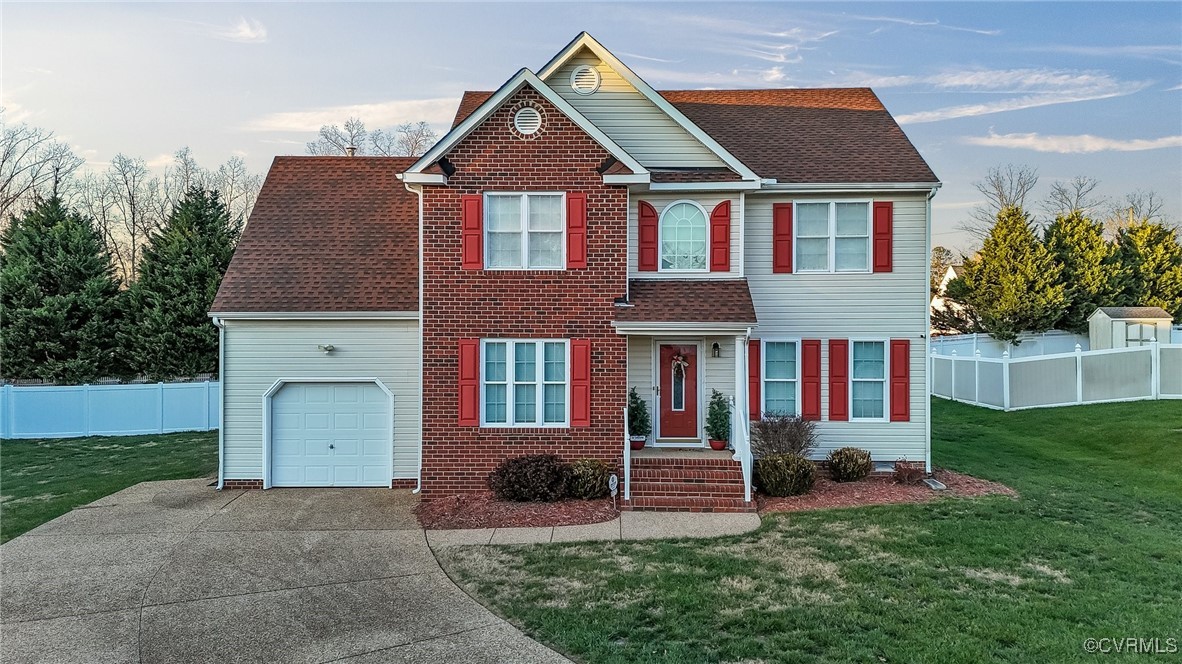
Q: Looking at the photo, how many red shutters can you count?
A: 12